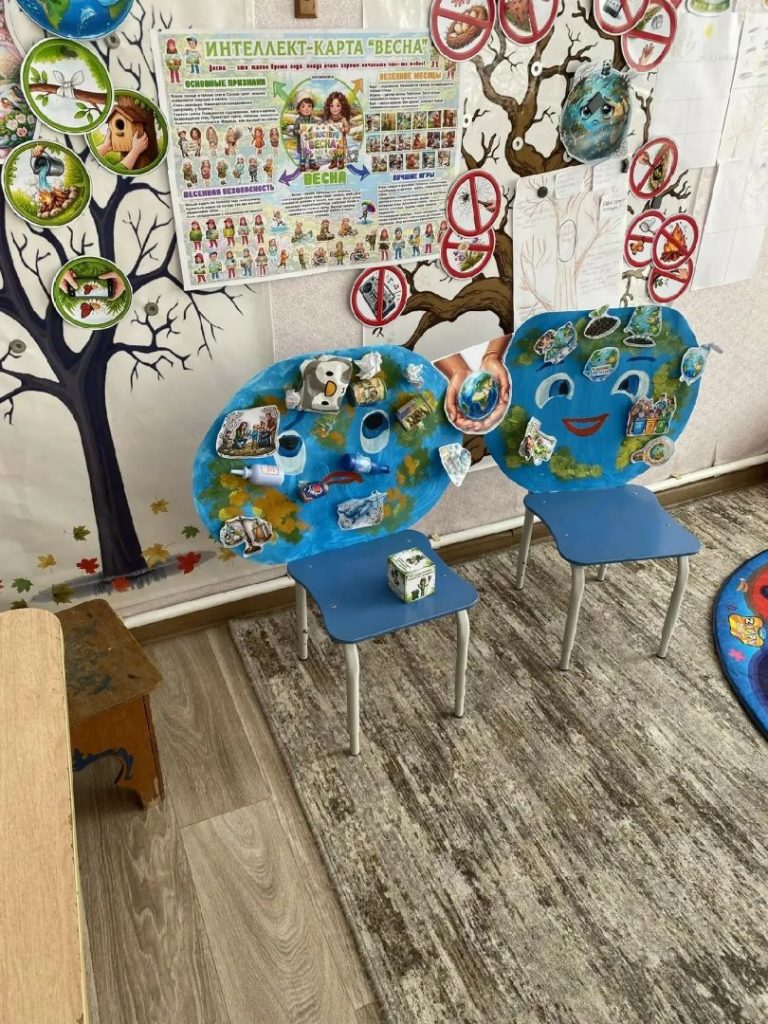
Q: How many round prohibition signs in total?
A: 11